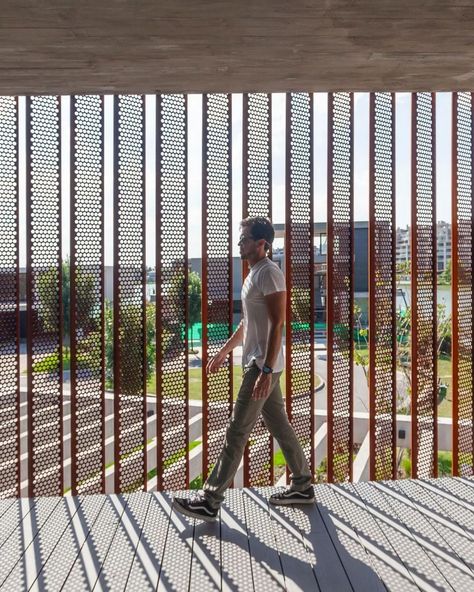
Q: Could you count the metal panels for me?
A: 12